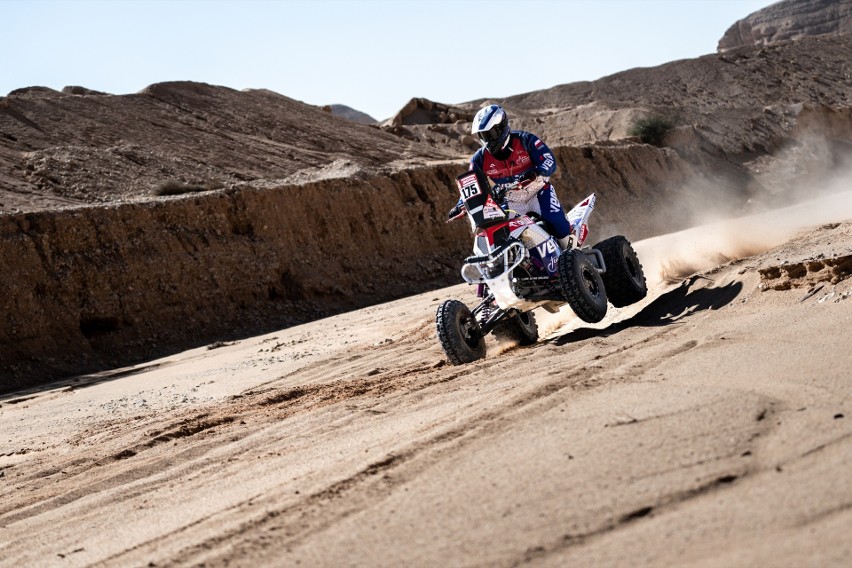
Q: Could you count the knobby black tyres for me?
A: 4